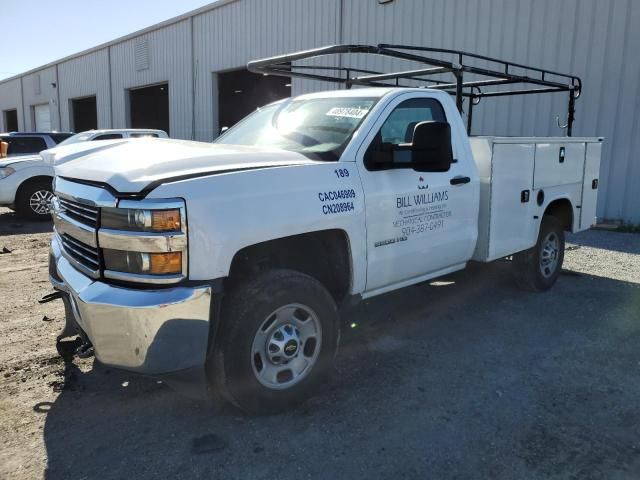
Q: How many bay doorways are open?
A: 4